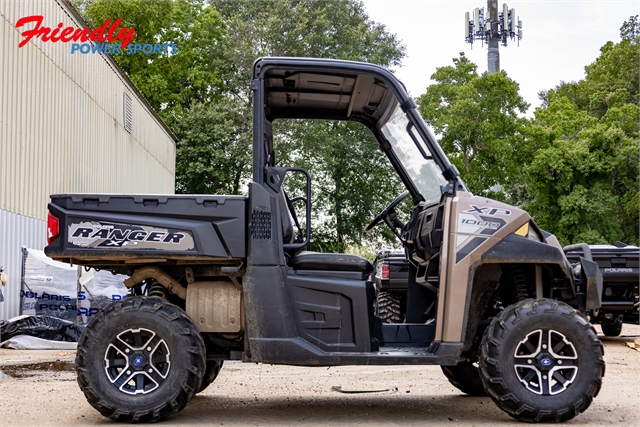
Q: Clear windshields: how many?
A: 1